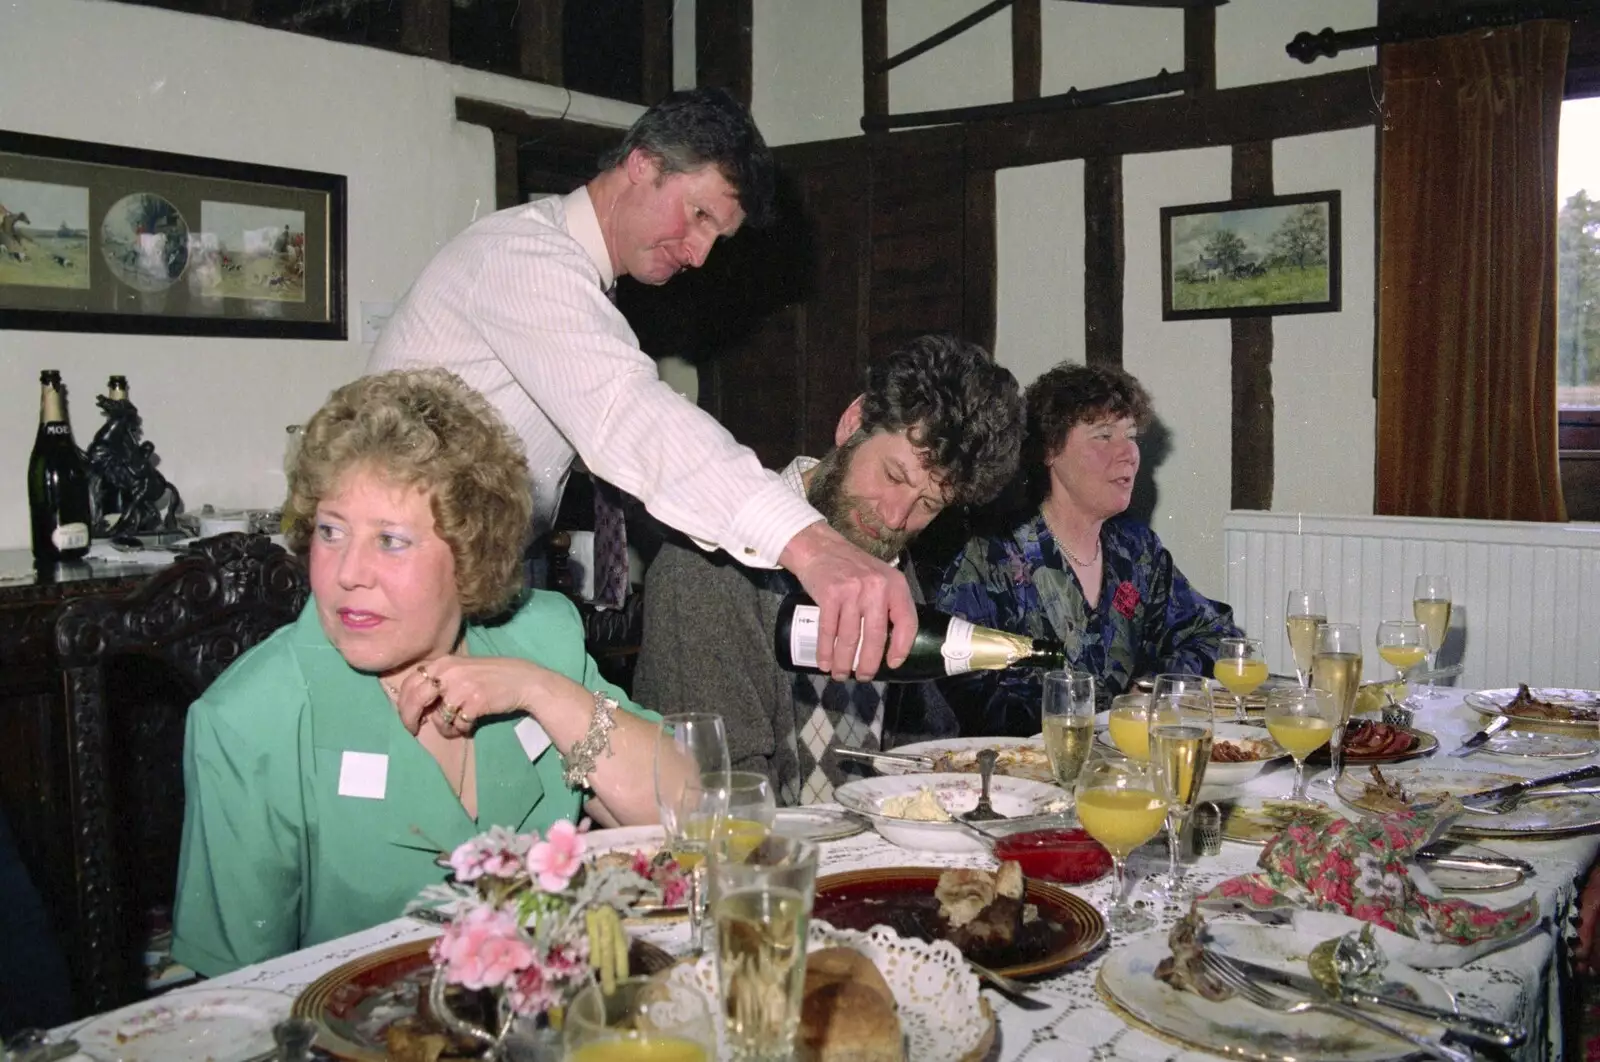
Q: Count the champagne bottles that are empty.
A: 2